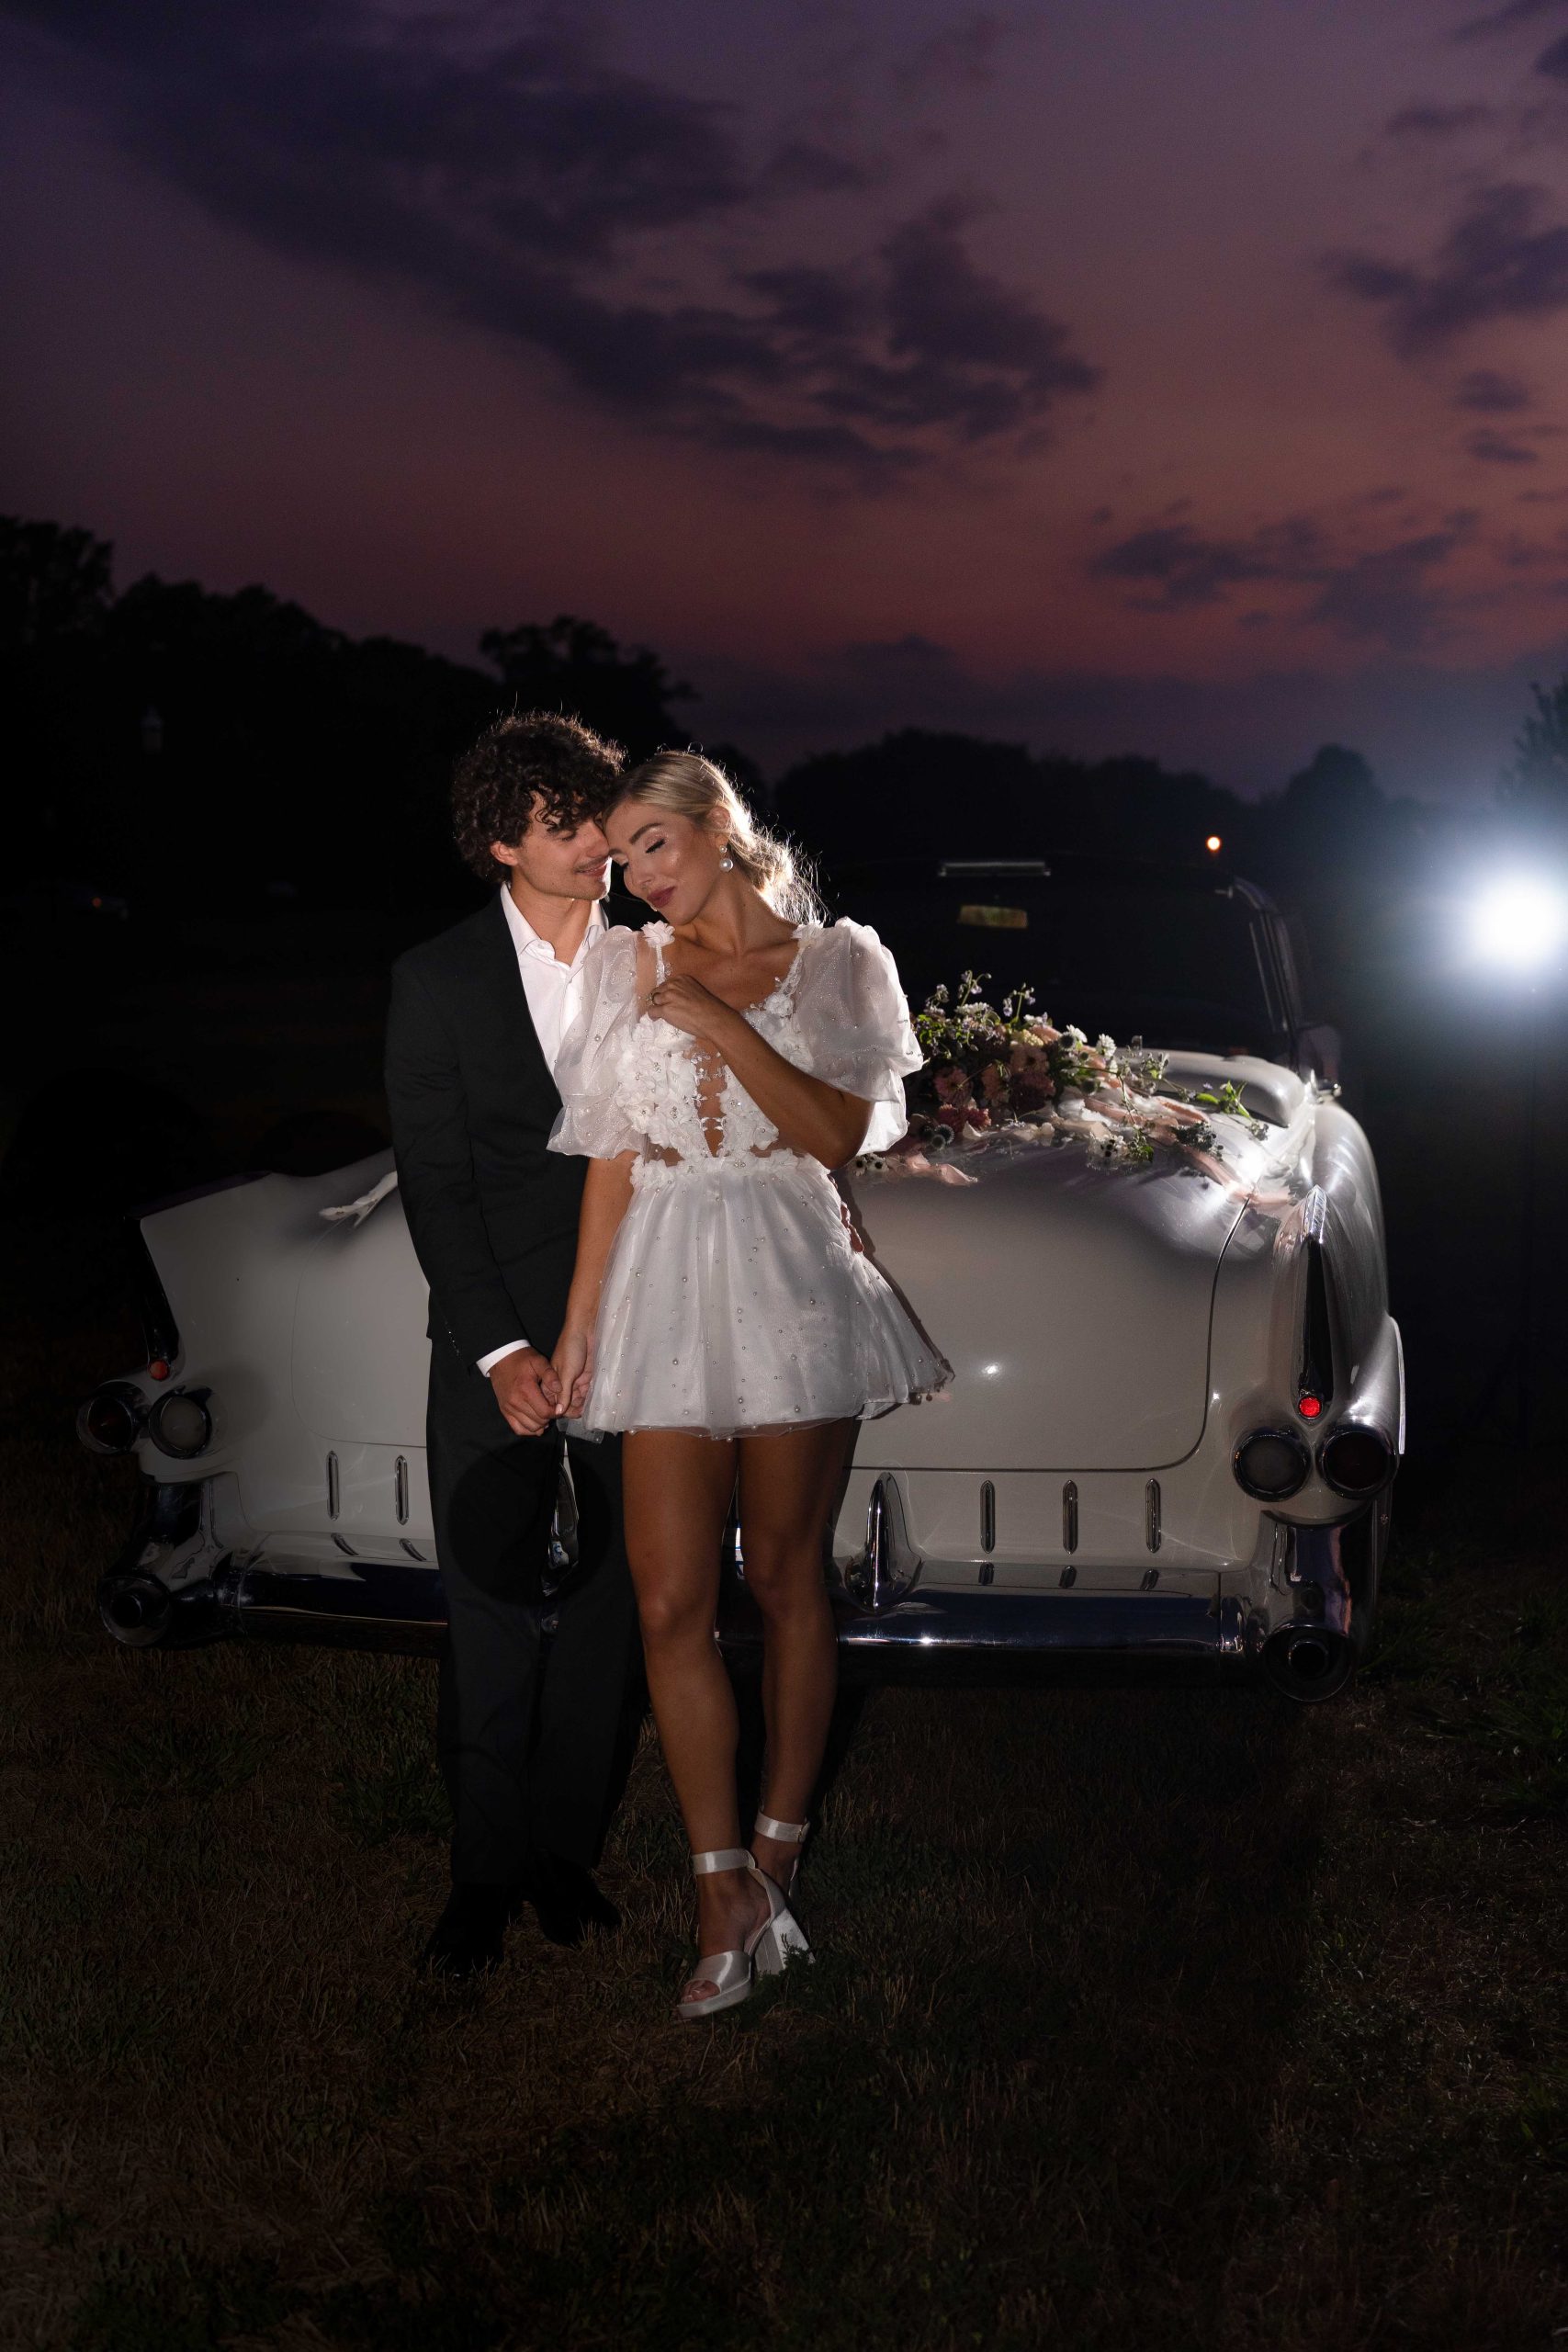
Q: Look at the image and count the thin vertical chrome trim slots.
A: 5